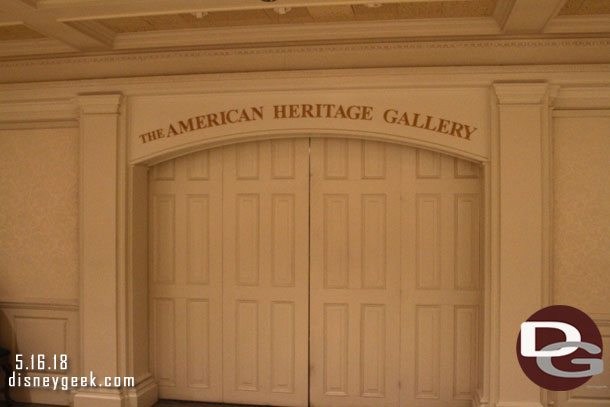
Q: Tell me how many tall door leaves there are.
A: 4